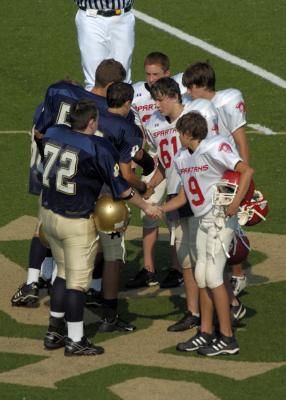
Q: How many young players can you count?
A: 8